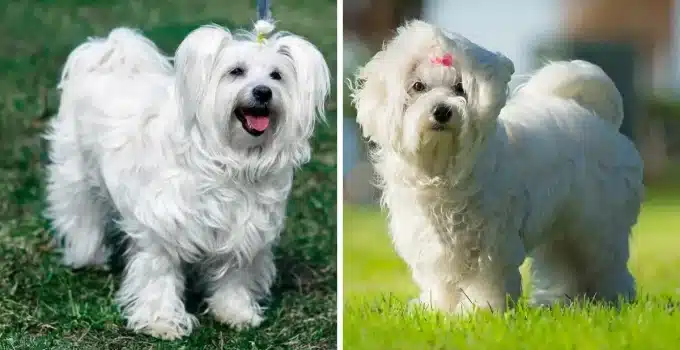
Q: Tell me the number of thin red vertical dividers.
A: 0